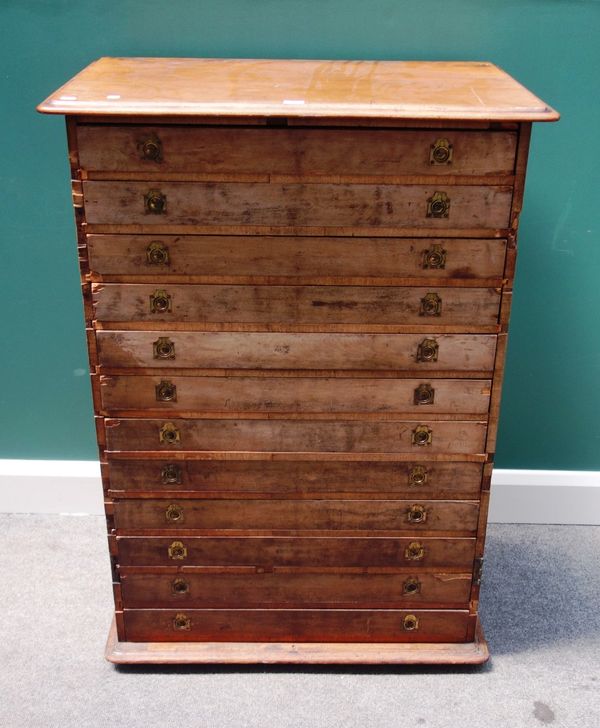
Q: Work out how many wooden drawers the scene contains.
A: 12